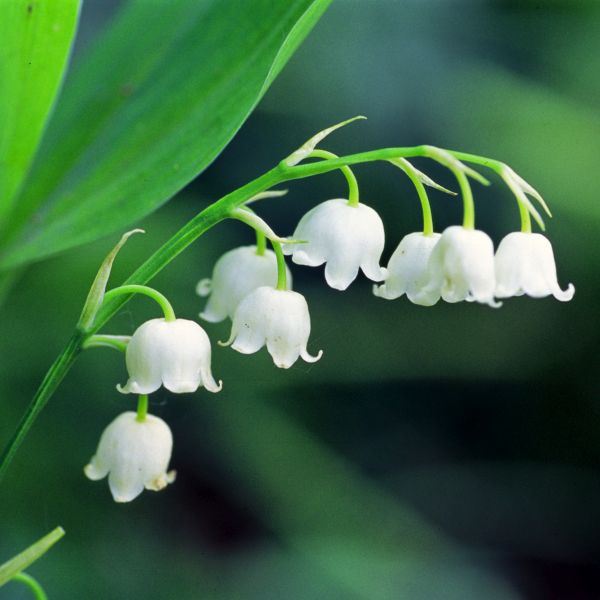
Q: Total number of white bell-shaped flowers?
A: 8